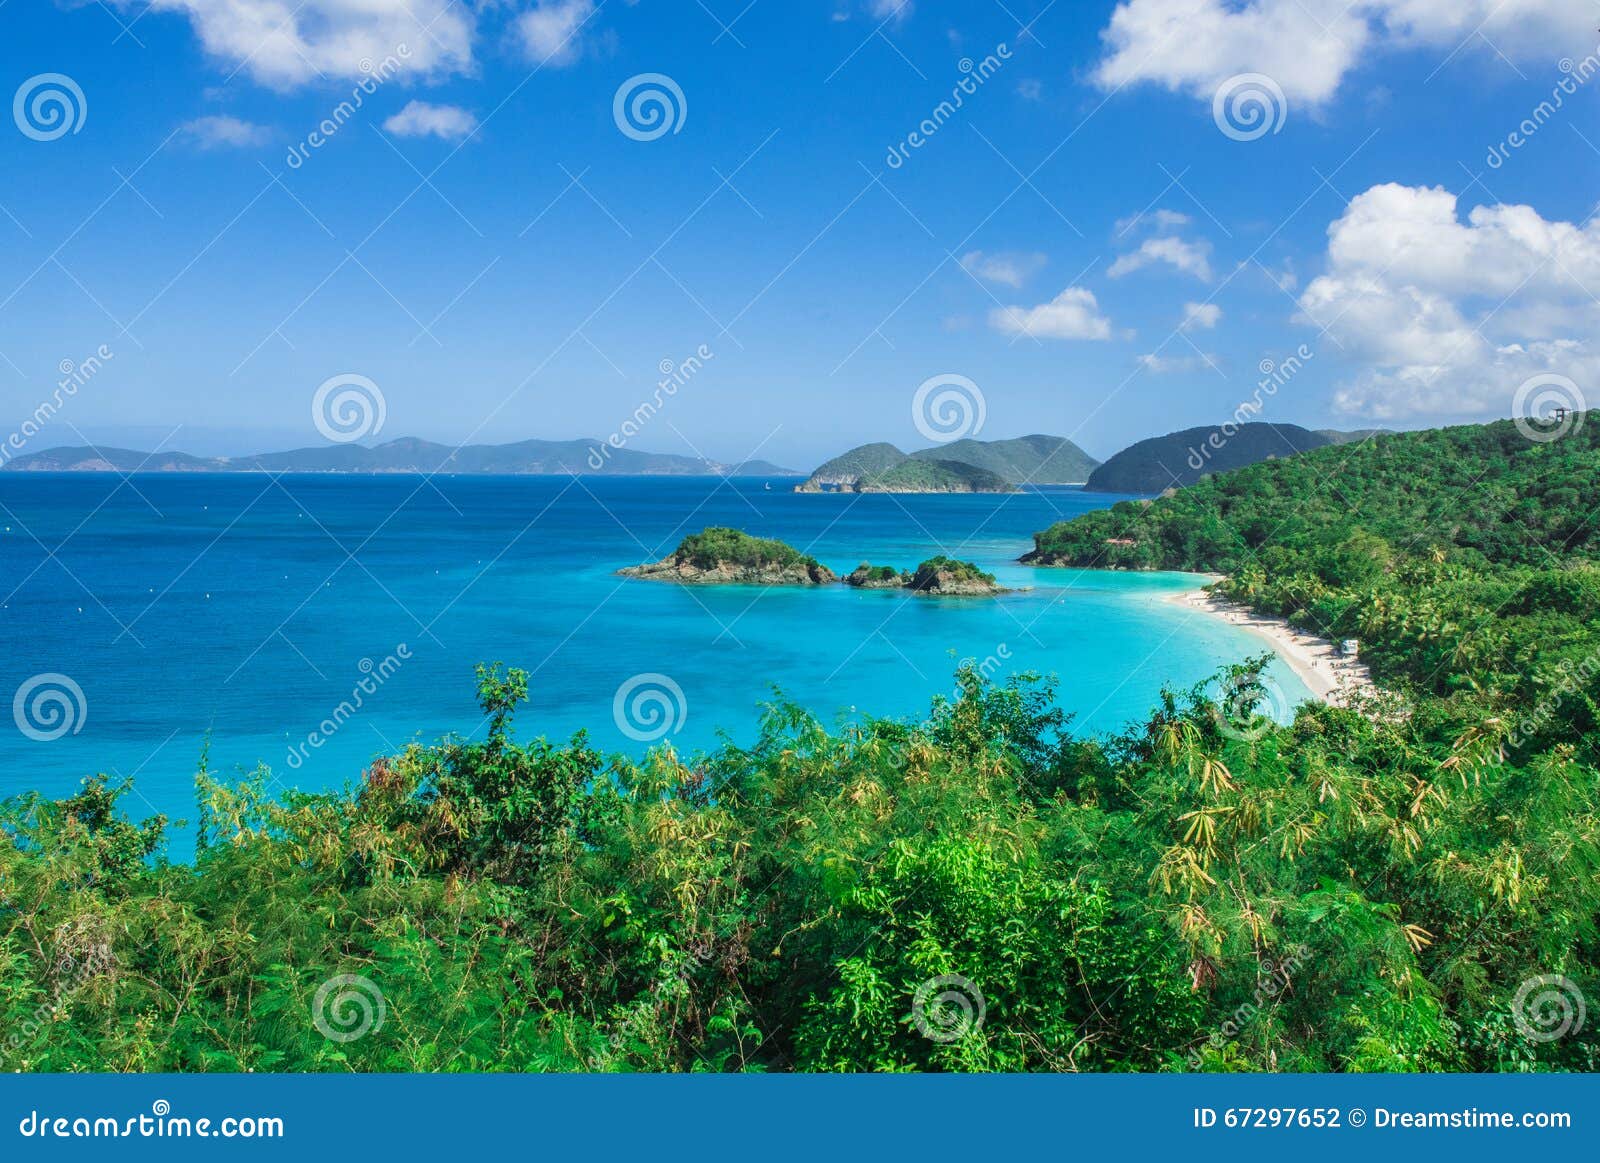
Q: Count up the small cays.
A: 3